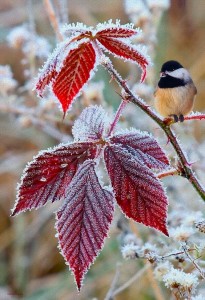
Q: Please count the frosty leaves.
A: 10